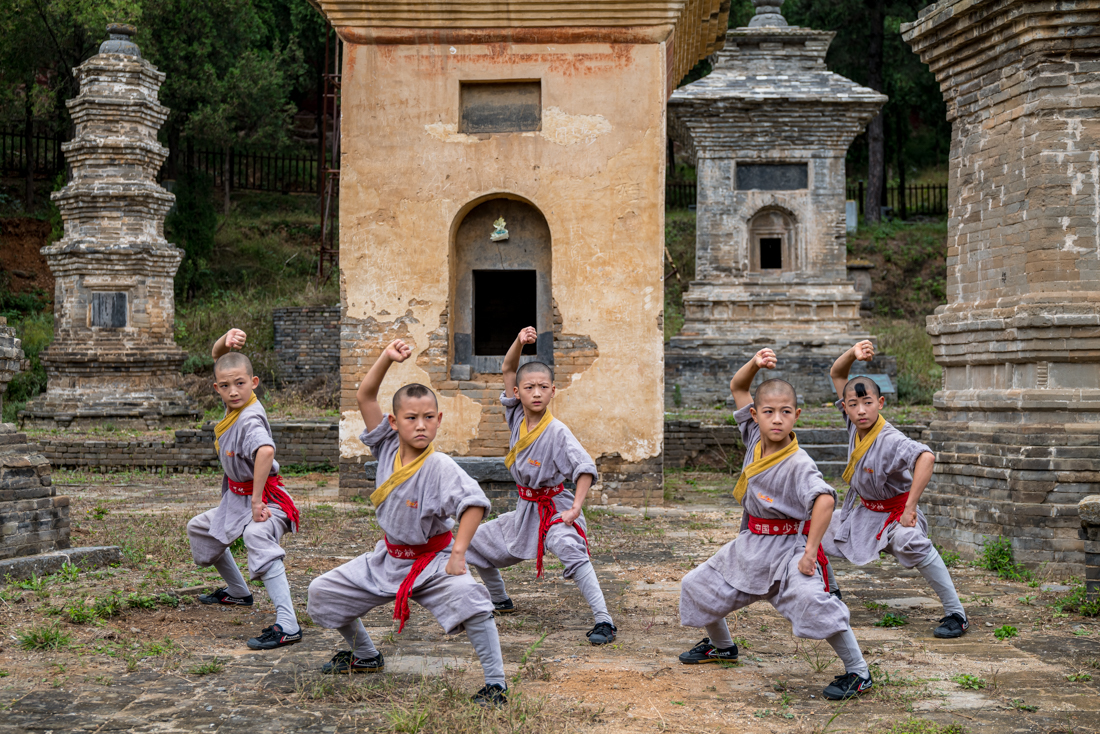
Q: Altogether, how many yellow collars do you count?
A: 5